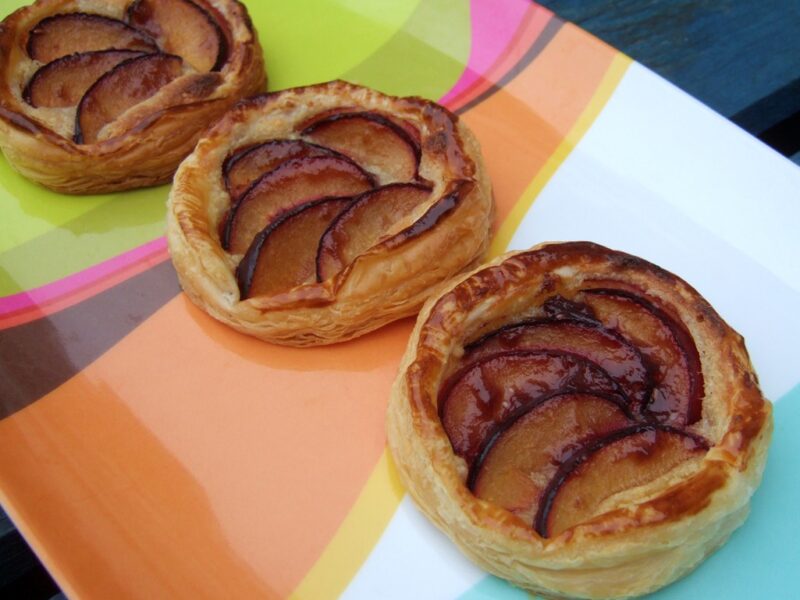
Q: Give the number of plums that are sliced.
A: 14